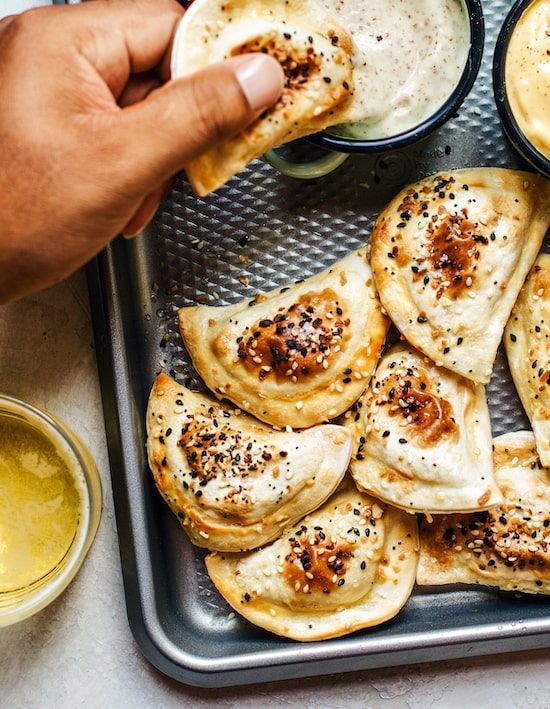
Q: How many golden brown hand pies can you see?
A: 8